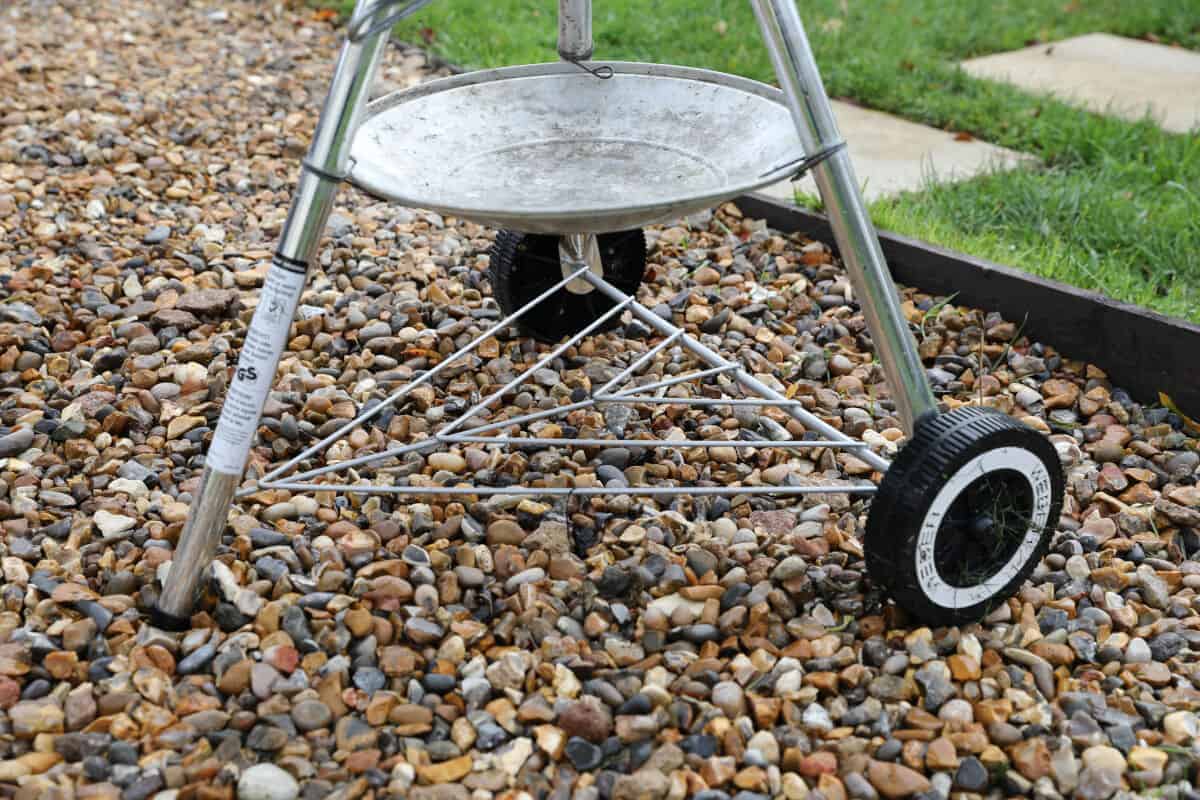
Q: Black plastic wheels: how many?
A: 2